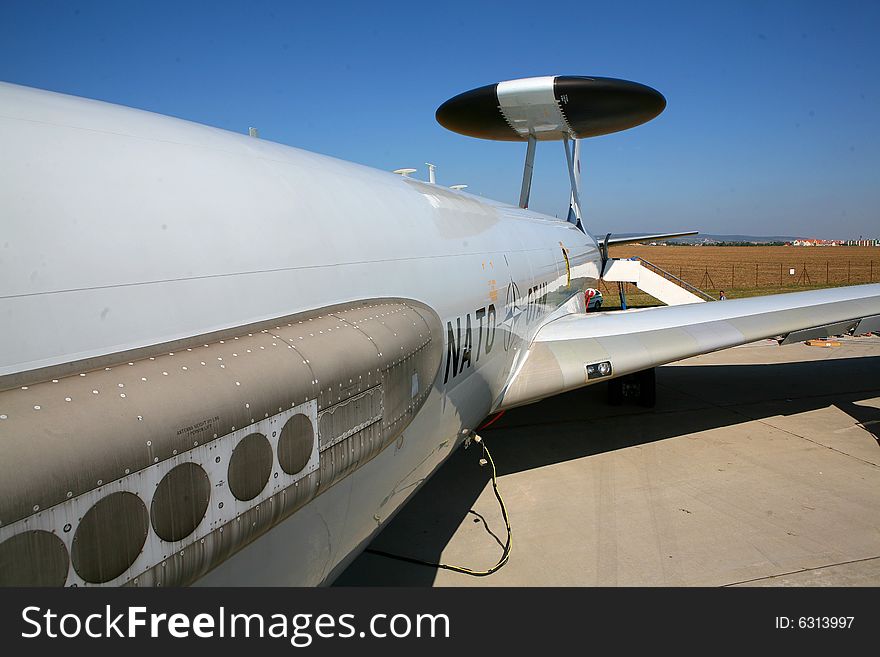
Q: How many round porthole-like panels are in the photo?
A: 5